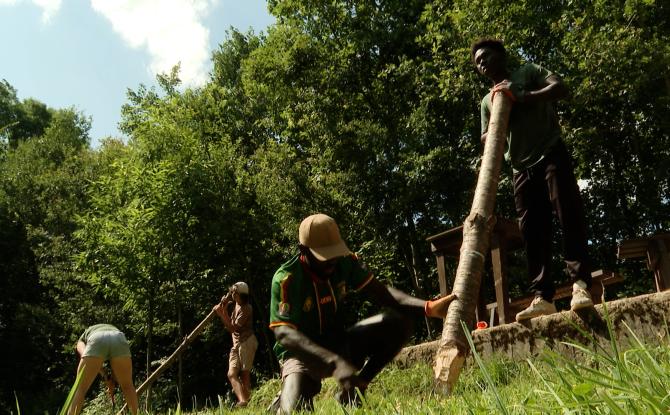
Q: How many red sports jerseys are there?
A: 0